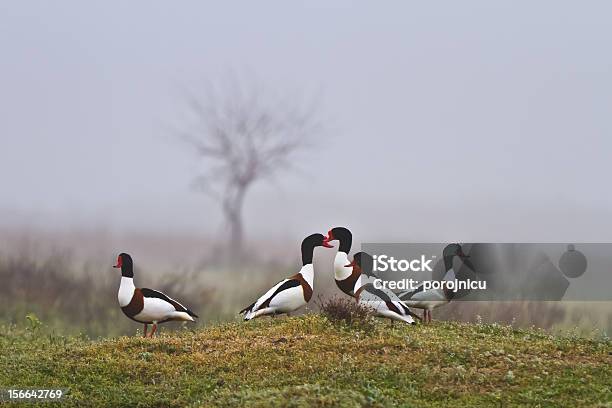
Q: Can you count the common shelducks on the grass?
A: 5